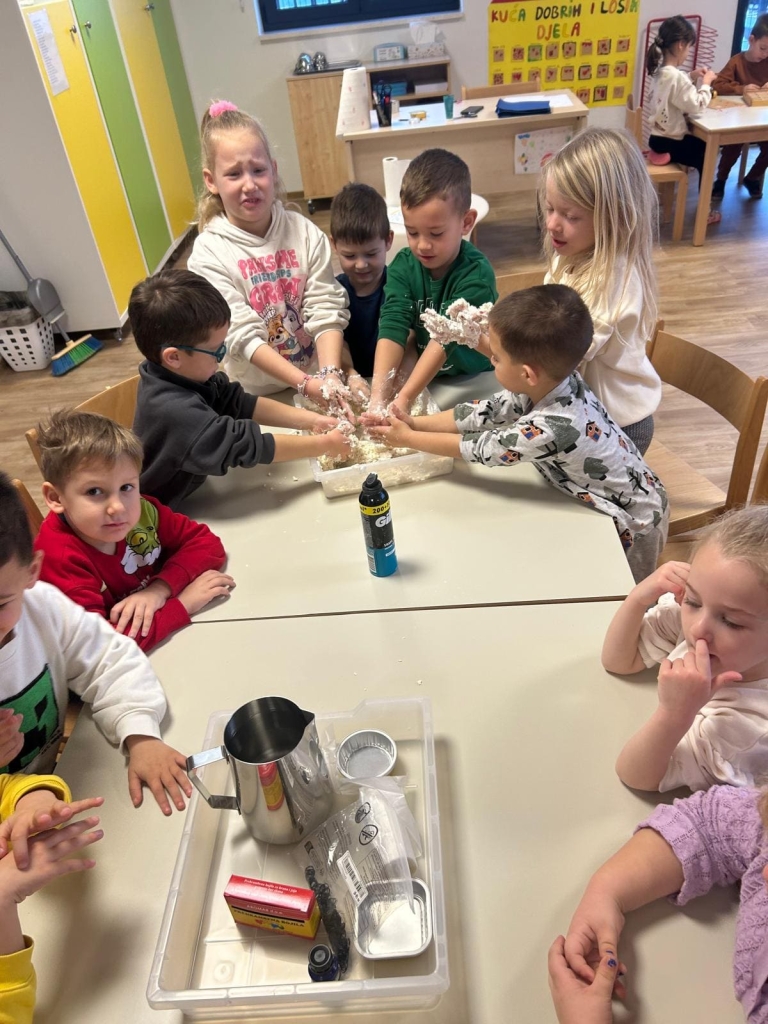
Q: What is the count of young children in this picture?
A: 13